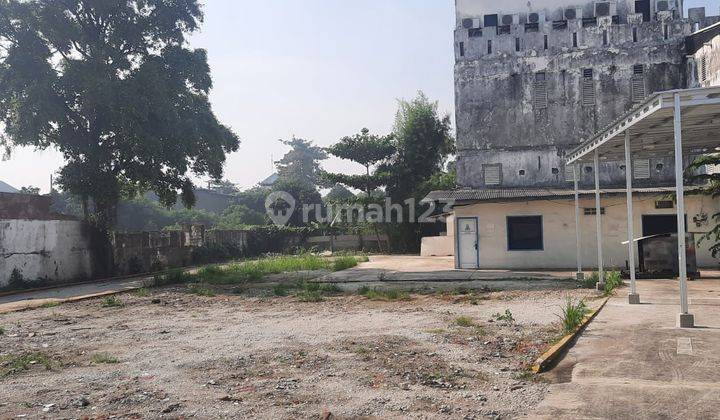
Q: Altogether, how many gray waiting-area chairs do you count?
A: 0